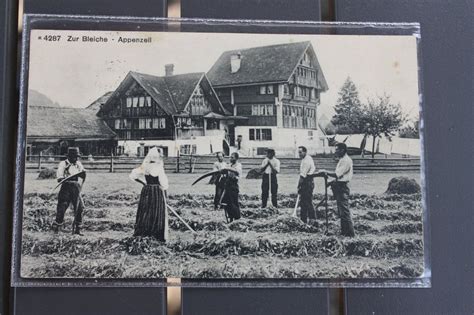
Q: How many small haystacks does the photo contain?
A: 3